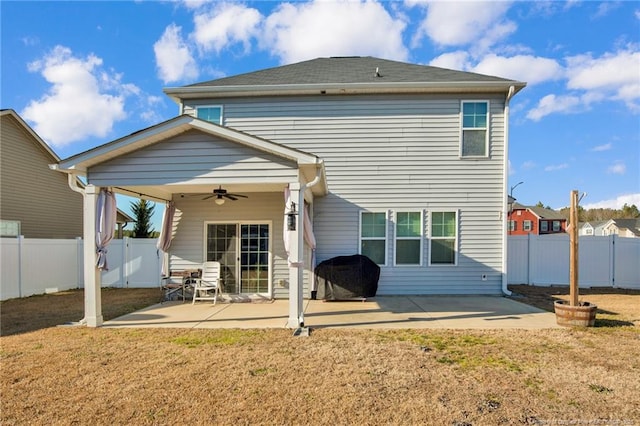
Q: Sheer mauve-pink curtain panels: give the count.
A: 4